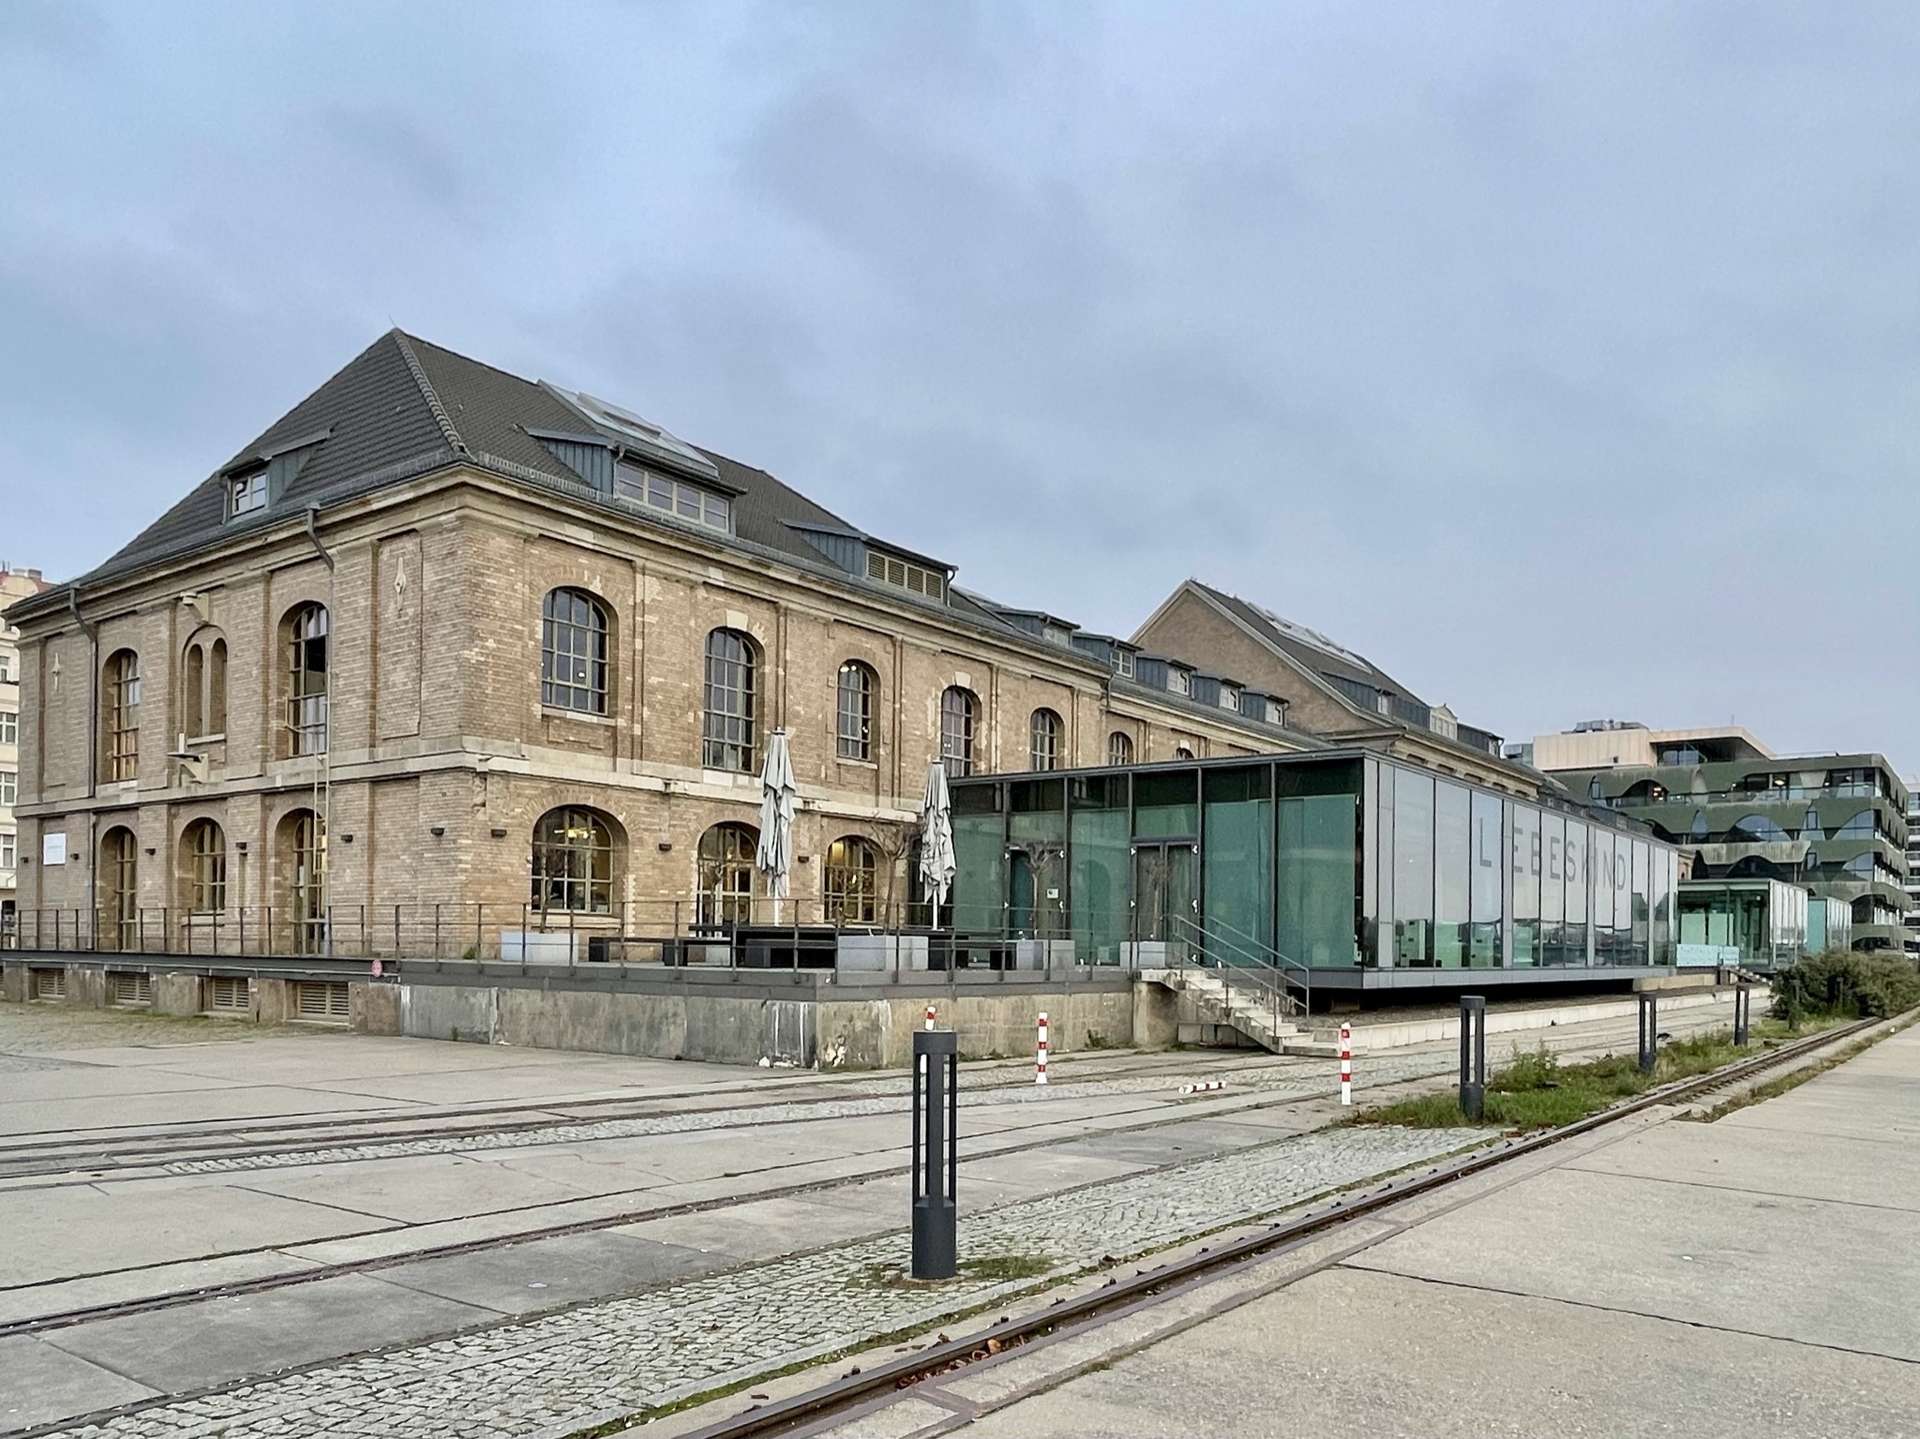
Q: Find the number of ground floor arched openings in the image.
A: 6